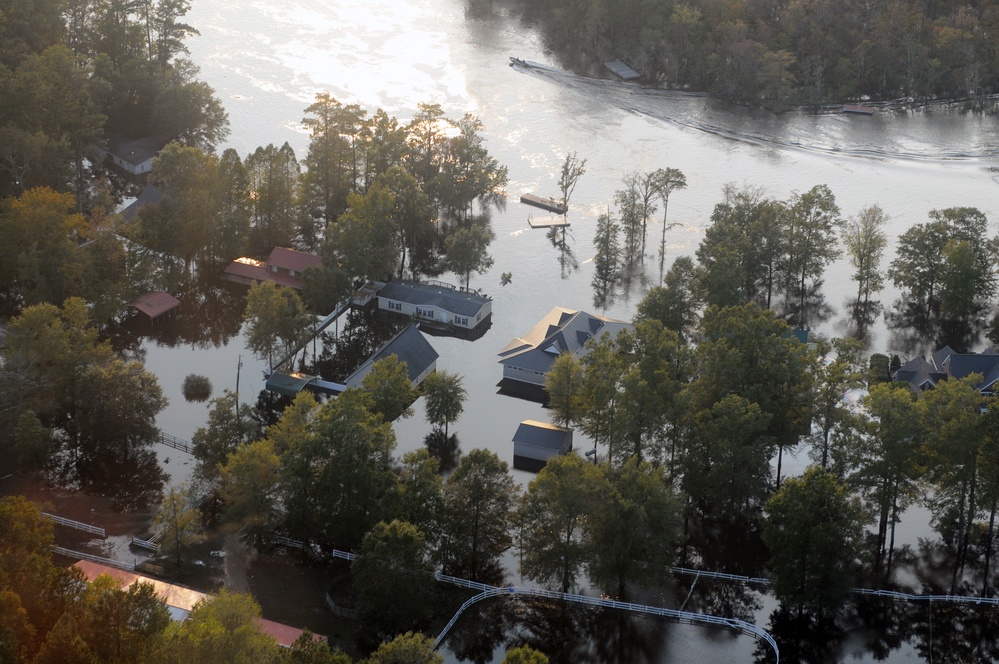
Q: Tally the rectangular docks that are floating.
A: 2